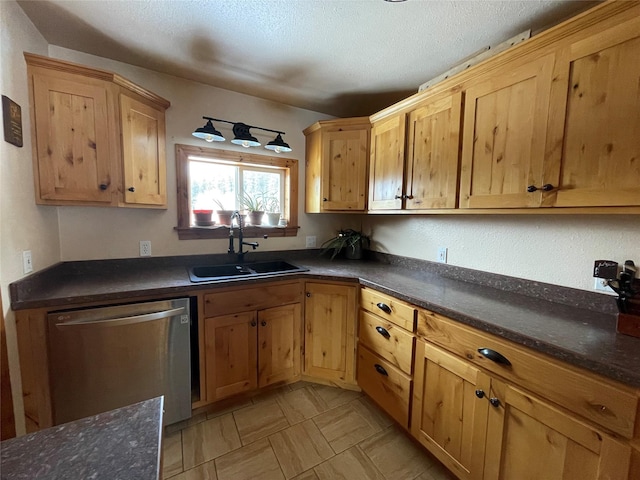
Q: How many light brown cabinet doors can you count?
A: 12